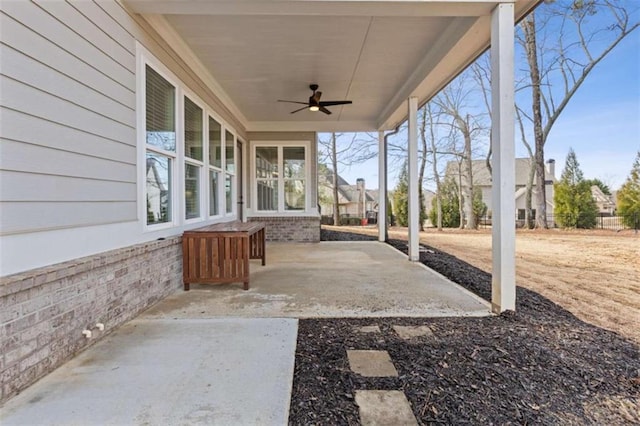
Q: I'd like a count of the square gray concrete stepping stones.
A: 4